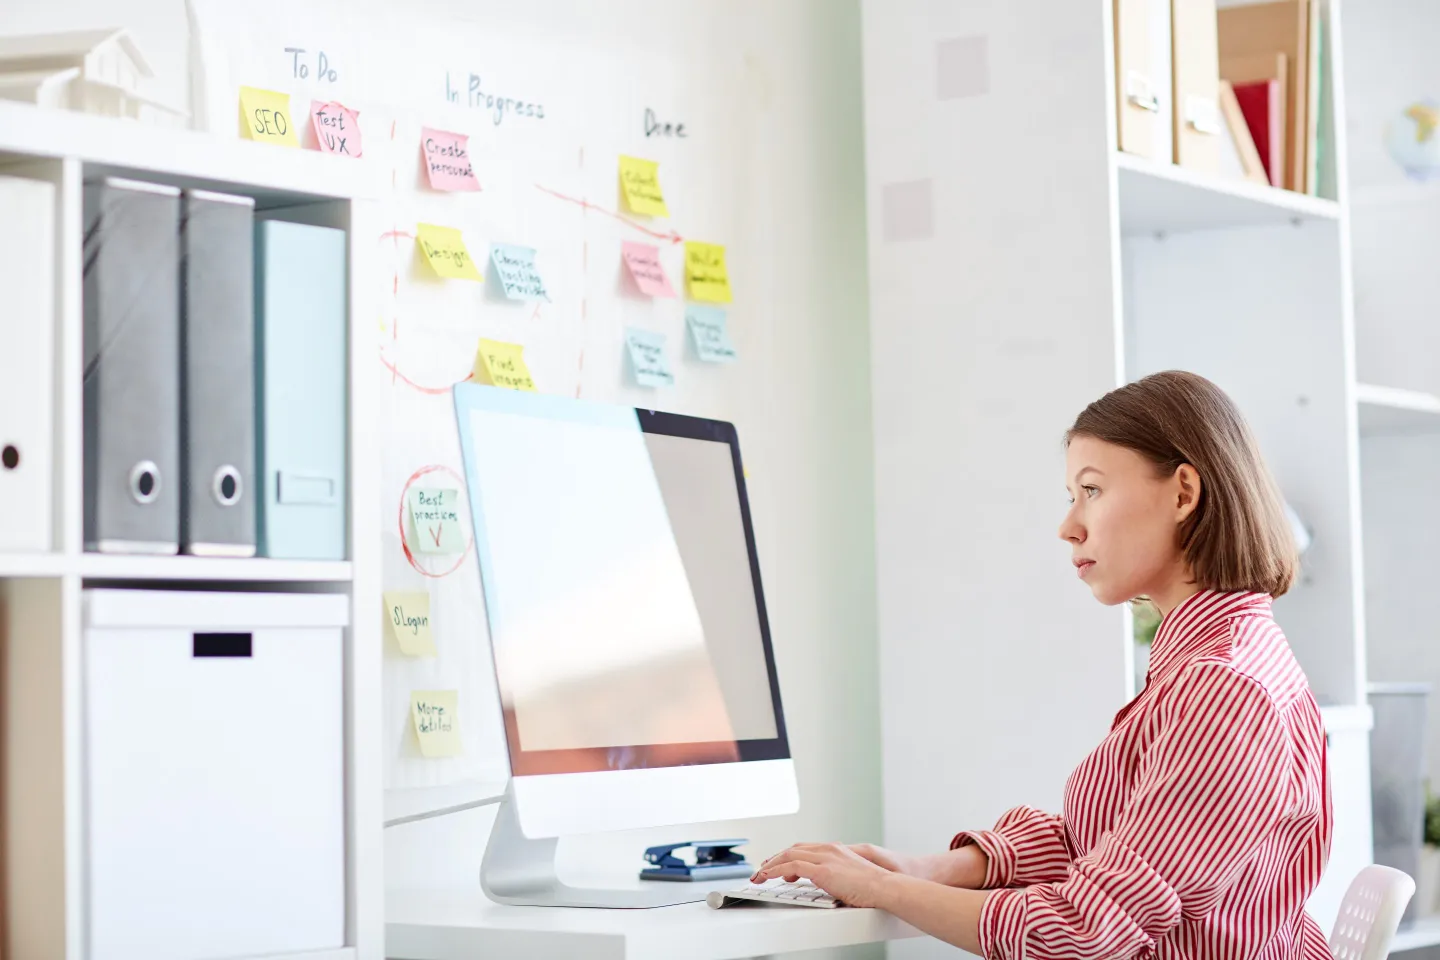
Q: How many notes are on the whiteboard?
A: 14